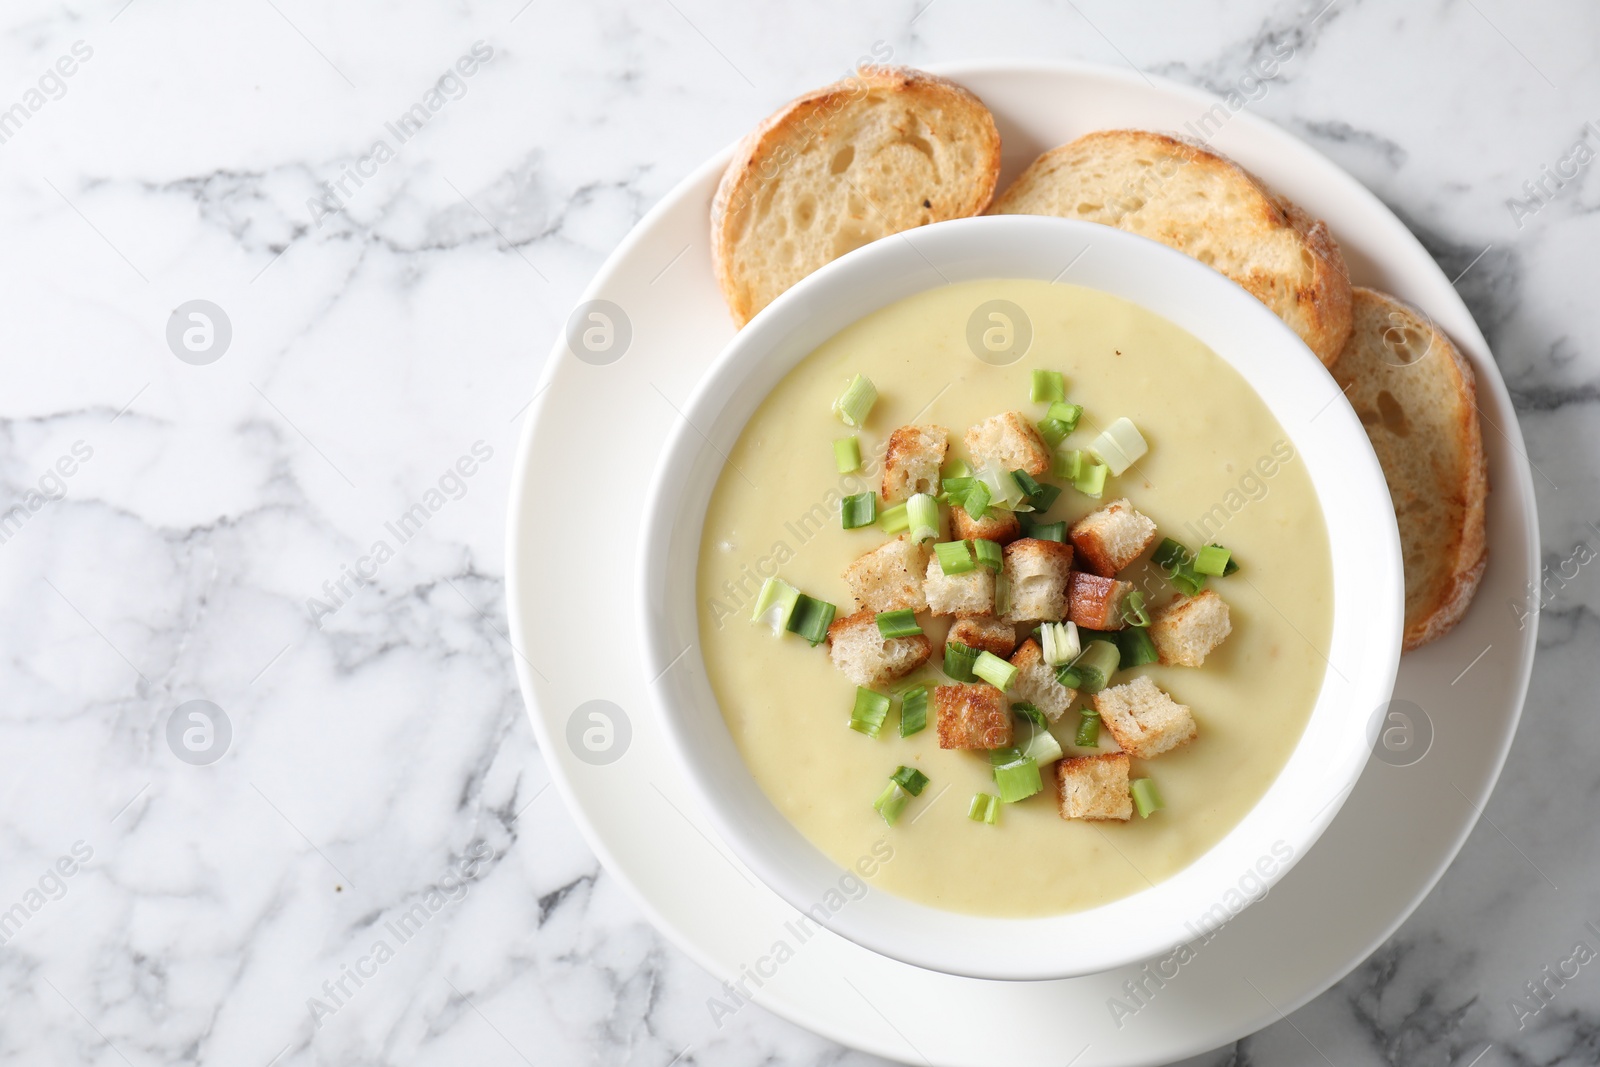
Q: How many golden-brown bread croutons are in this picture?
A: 15